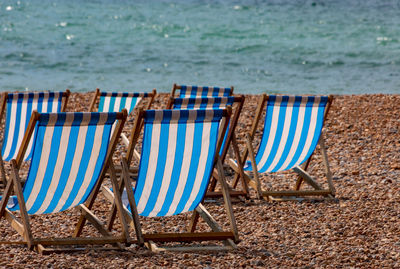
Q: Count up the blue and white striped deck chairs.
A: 7